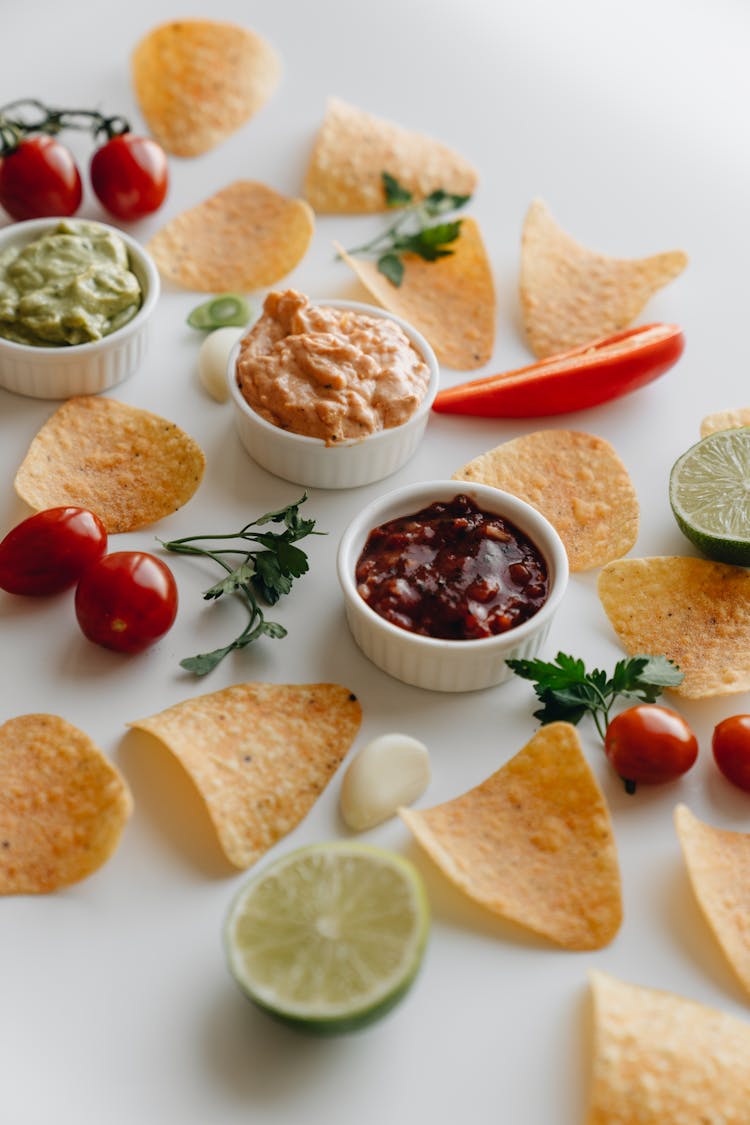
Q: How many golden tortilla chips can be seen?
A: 14